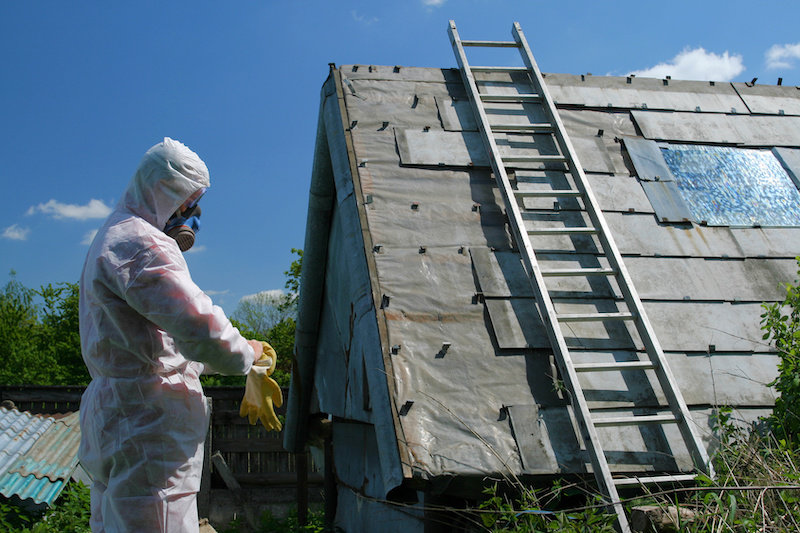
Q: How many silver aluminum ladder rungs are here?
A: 12